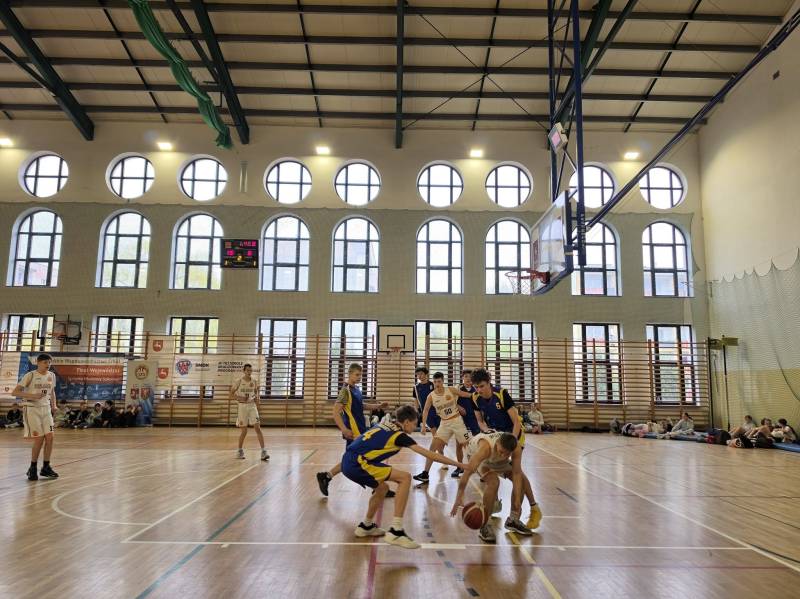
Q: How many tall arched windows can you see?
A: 9